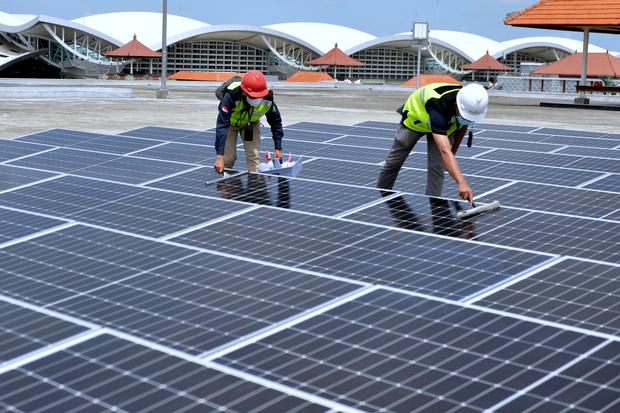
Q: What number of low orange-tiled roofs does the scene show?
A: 3